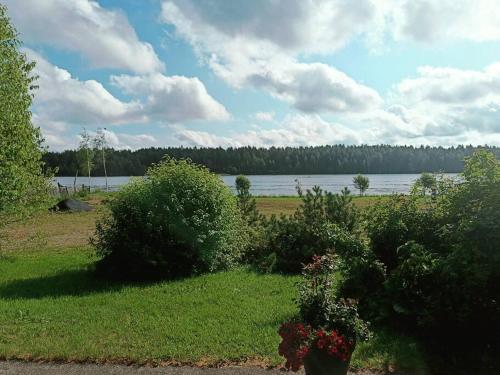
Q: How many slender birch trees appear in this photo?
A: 2